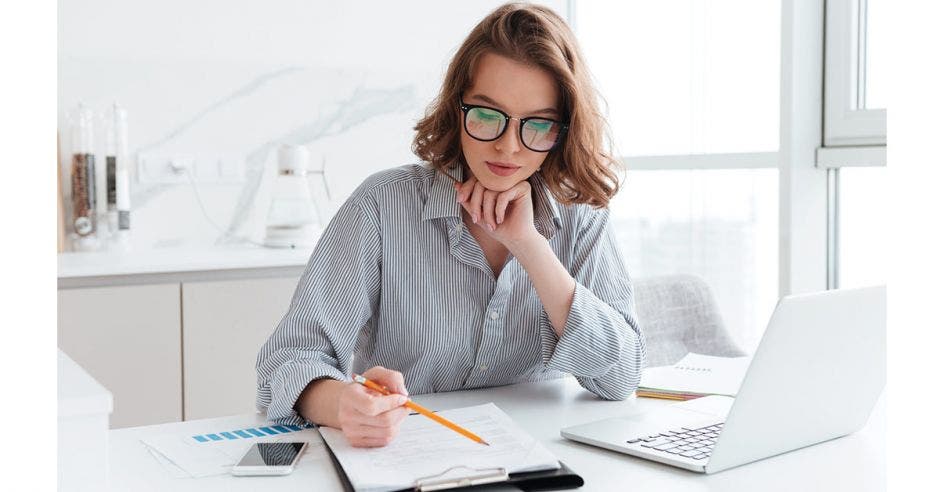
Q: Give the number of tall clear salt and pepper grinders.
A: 2